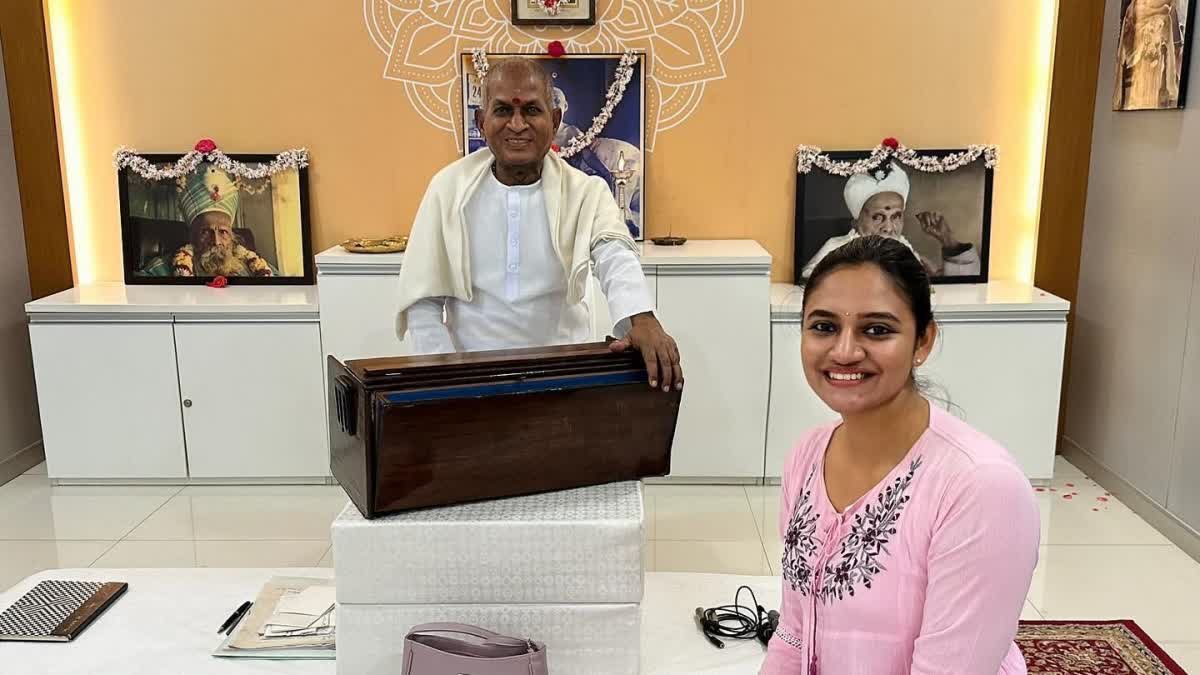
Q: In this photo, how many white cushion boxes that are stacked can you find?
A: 2